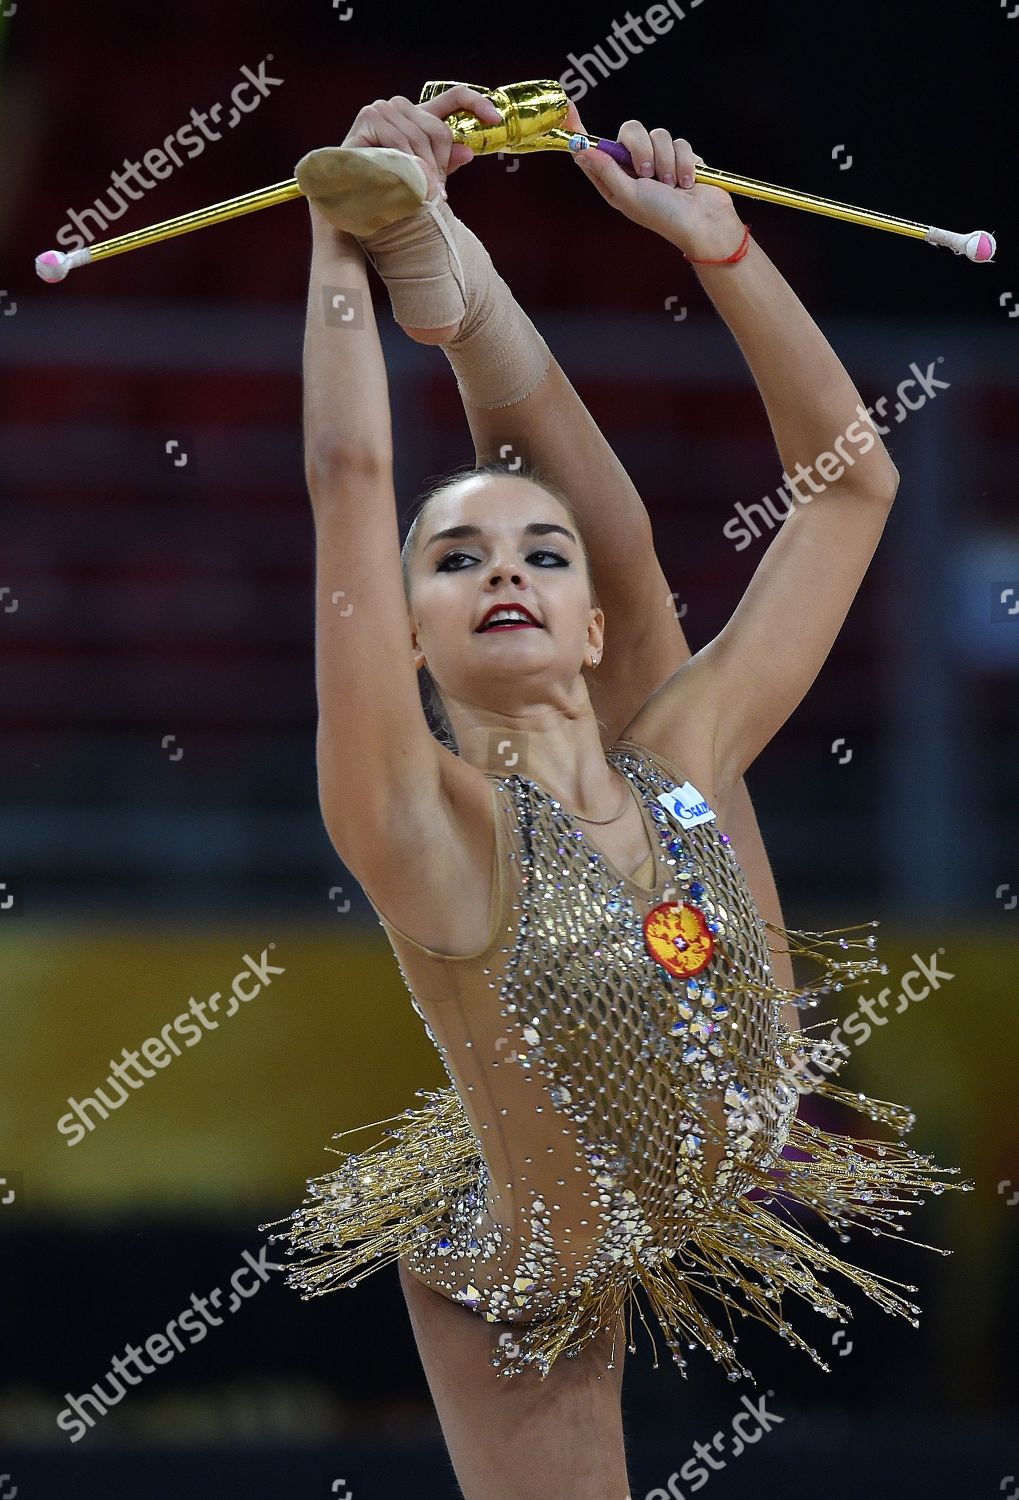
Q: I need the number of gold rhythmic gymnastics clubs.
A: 2